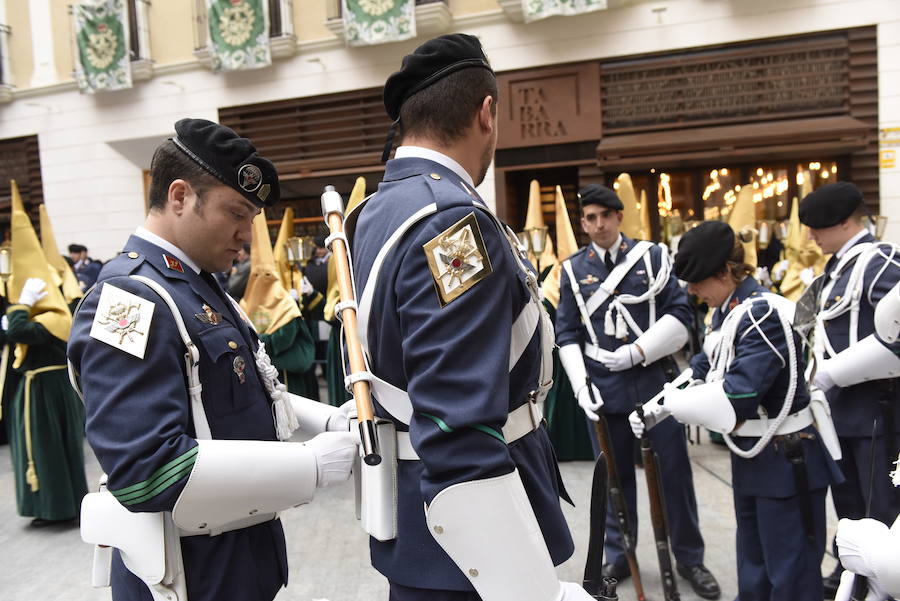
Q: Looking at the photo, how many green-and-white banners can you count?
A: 4